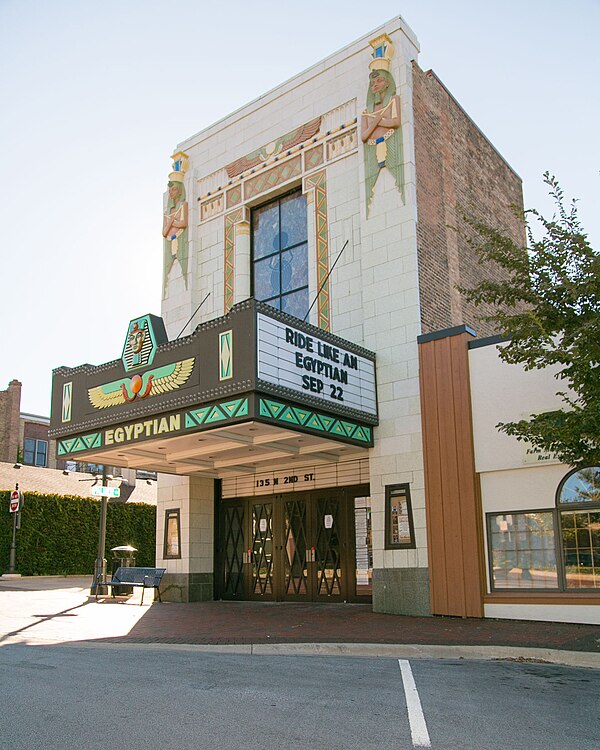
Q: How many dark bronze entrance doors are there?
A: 4